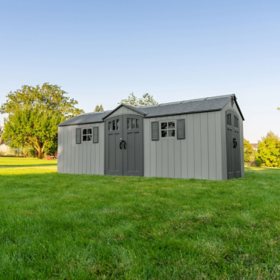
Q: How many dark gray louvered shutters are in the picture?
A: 4